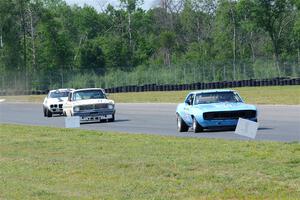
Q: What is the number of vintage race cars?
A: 3